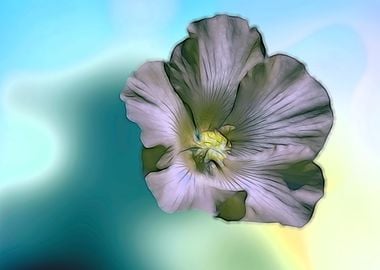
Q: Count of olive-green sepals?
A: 2